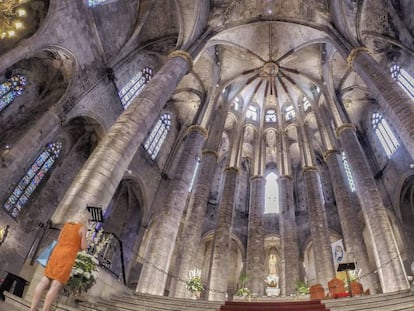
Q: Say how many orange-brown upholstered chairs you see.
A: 3